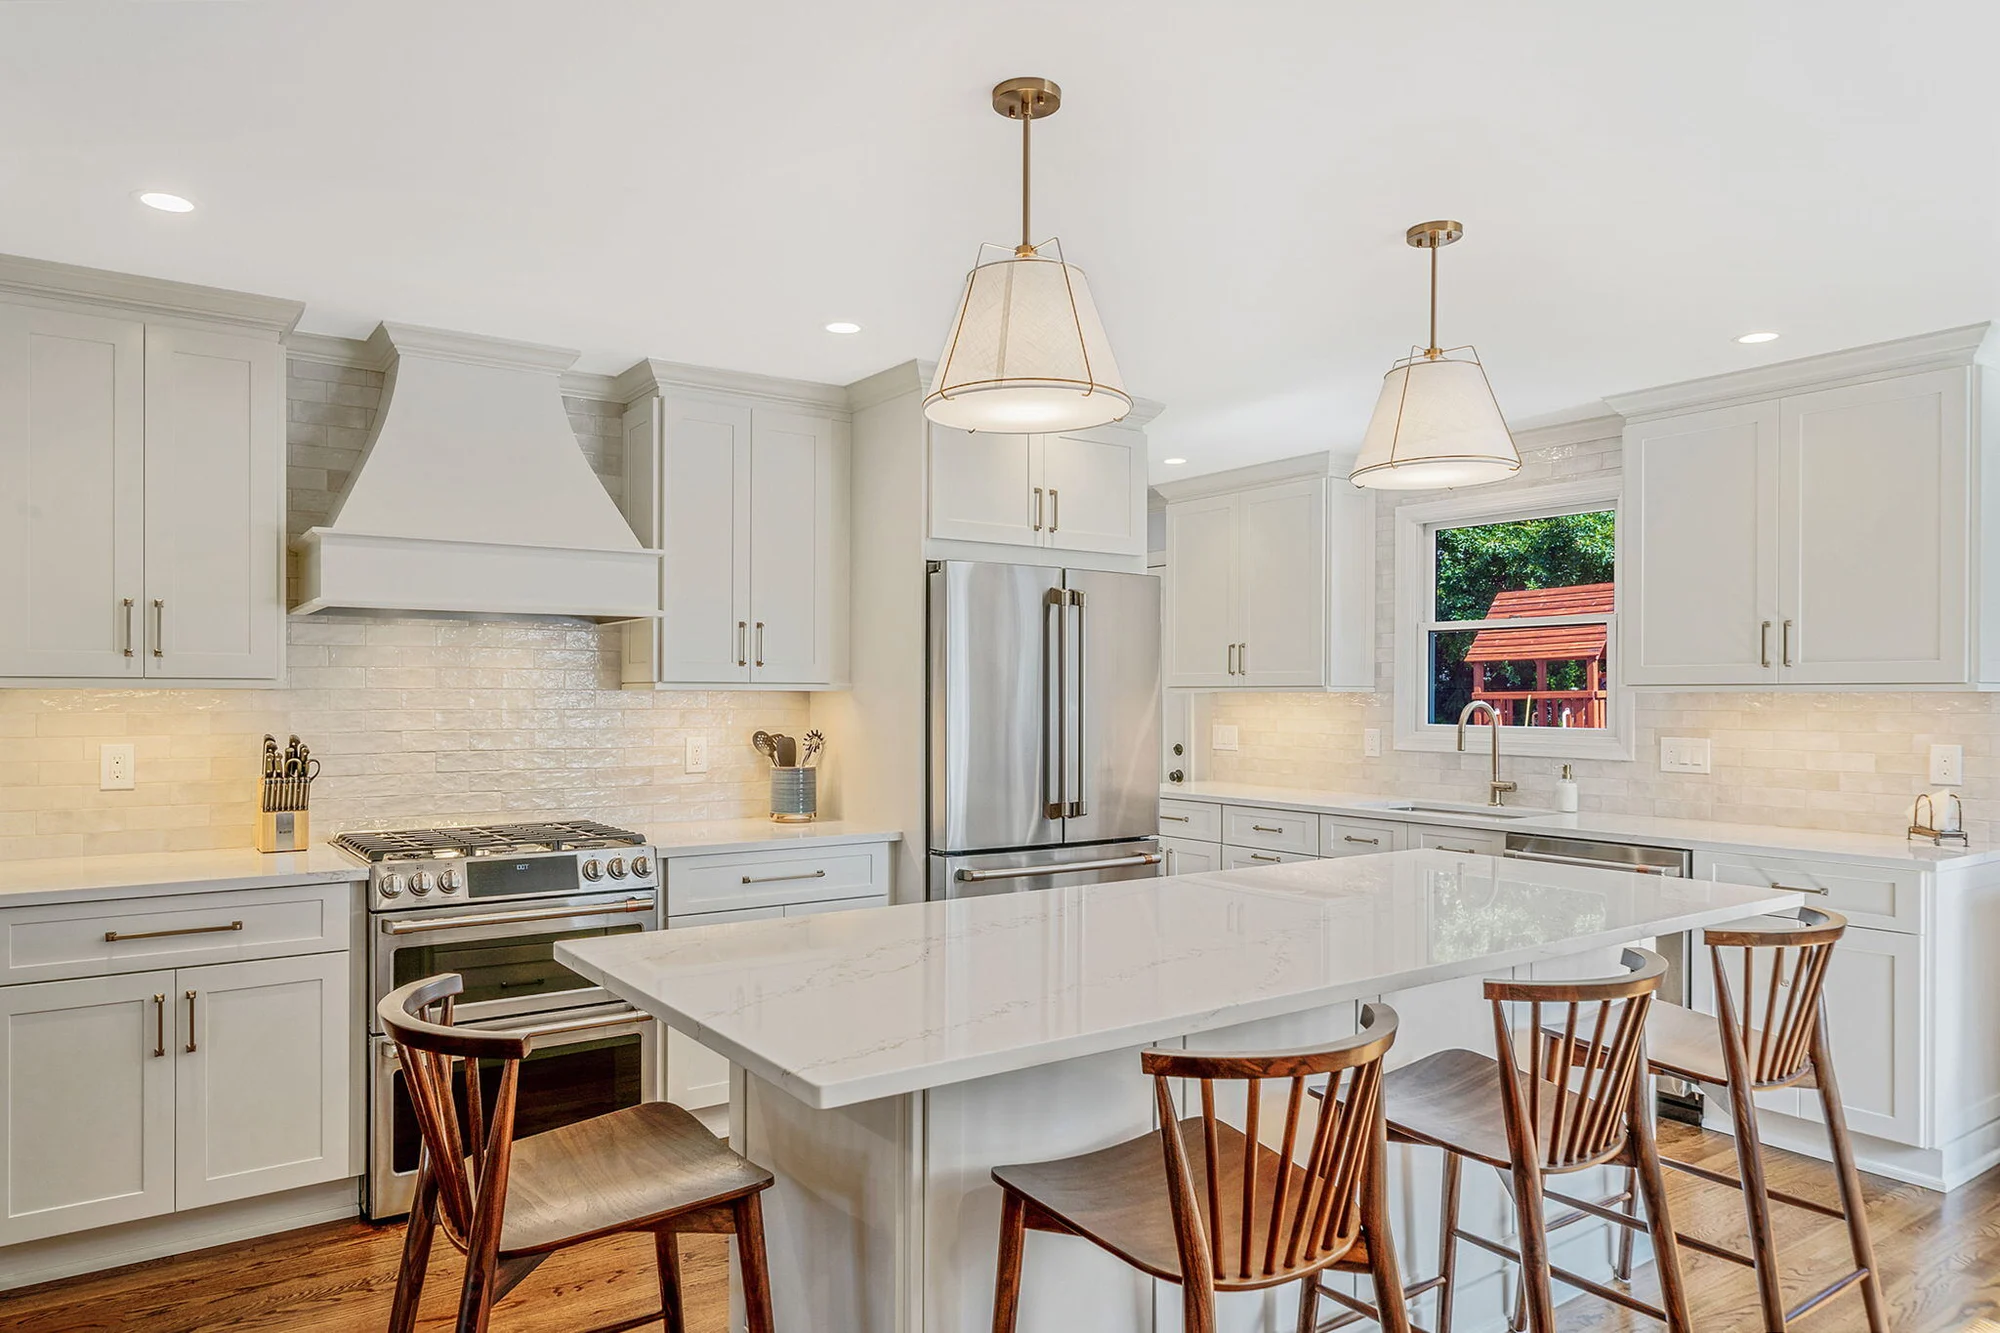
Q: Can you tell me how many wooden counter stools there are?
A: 4